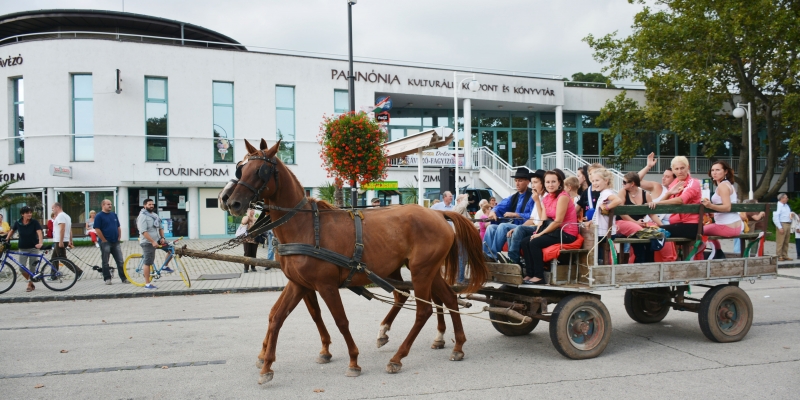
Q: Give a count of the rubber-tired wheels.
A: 8